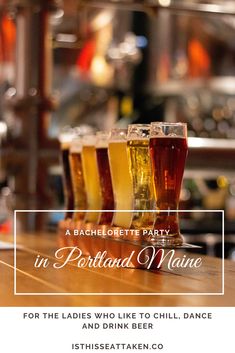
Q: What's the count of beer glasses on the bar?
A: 7